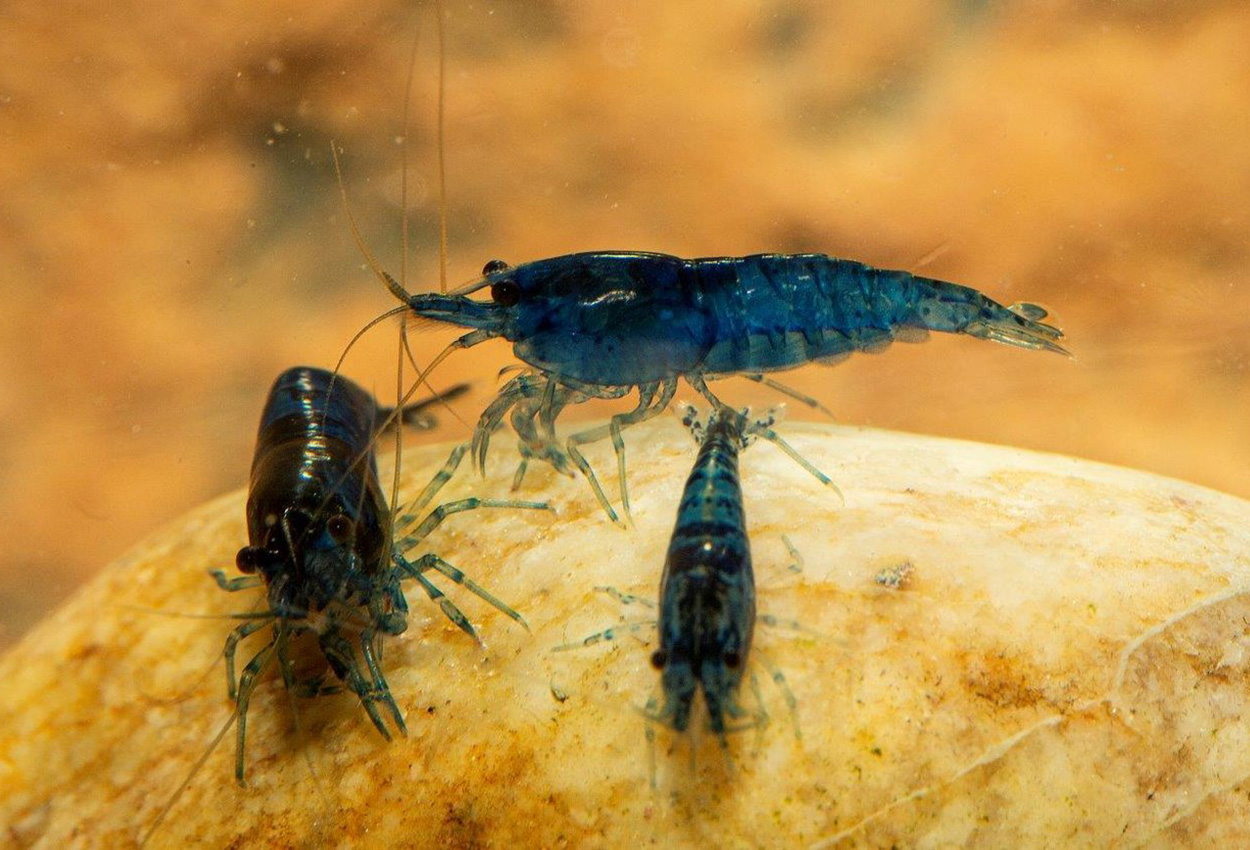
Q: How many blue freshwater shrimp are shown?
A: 3